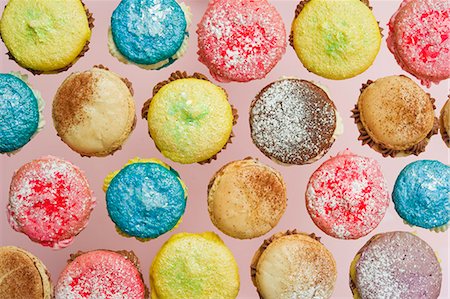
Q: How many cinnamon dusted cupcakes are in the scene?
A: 5